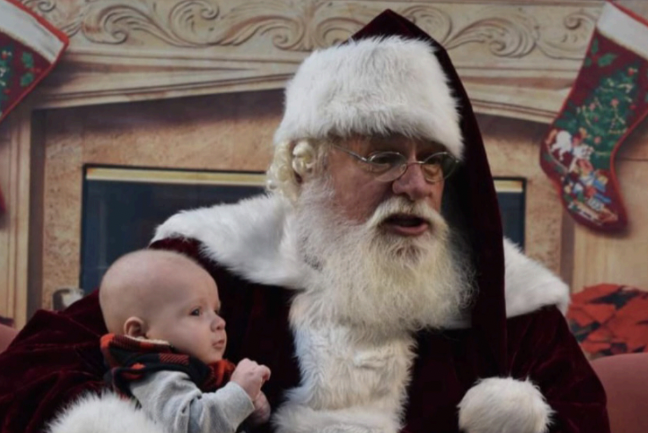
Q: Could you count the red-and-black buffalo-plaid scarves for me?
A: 1